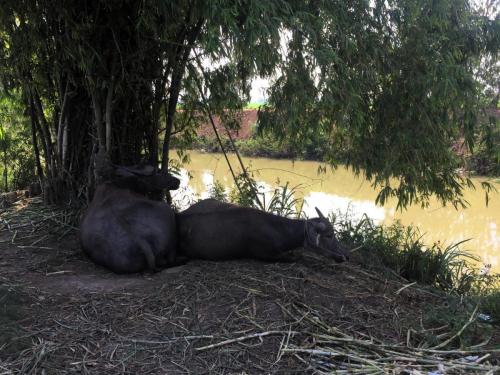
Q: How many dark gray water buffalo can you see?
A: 2